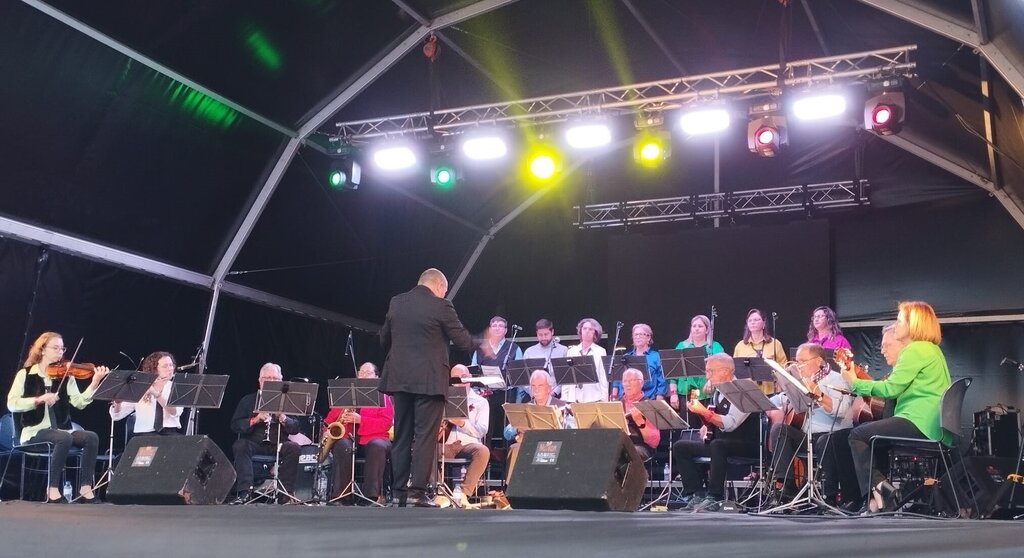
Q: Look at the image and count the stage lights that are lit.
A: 11